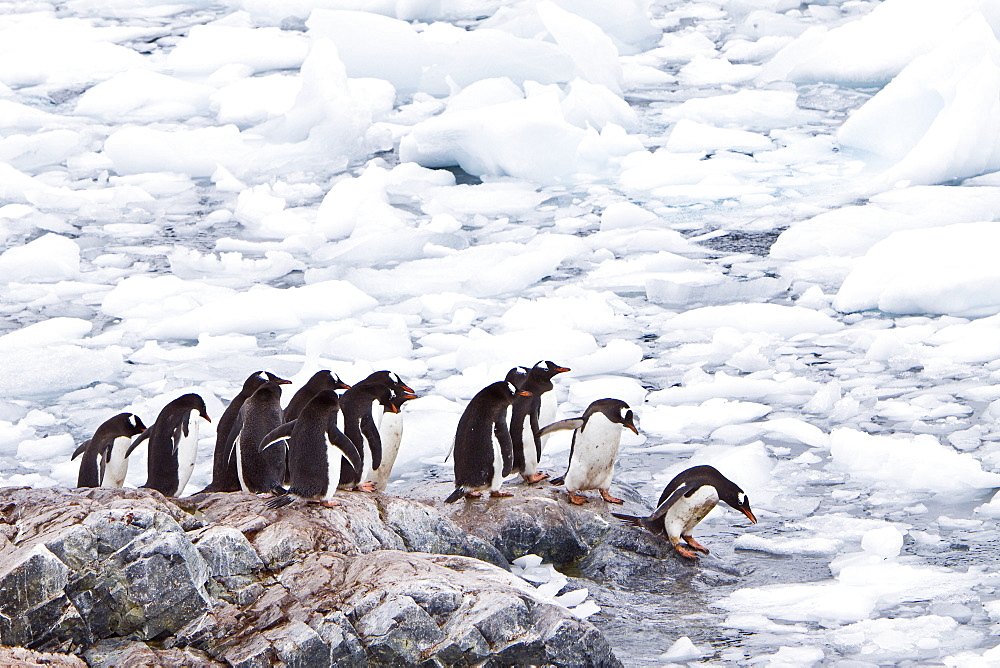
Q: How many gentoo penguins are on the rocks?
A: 14